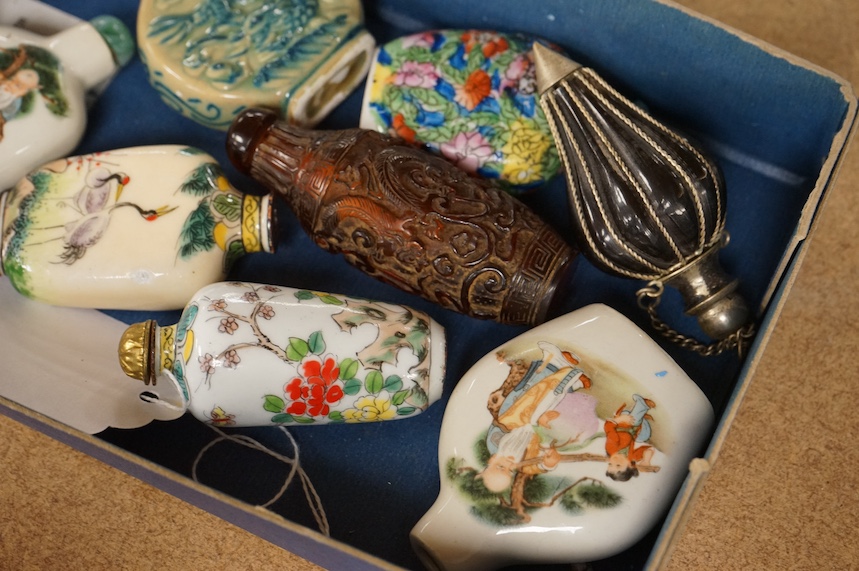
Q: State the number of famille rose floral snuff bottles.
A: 2